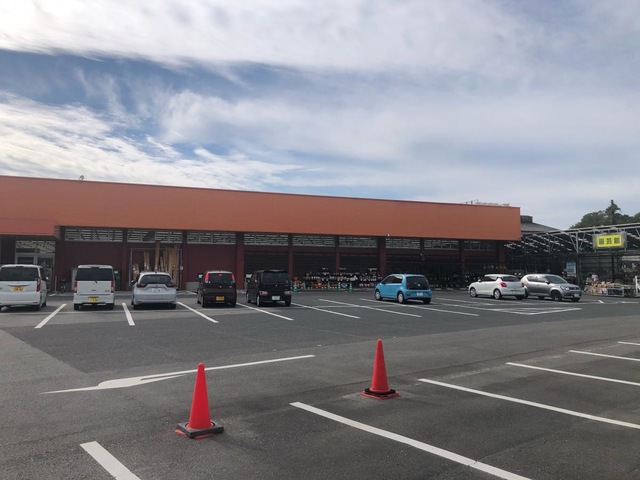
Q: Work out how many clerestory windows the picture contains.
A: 9